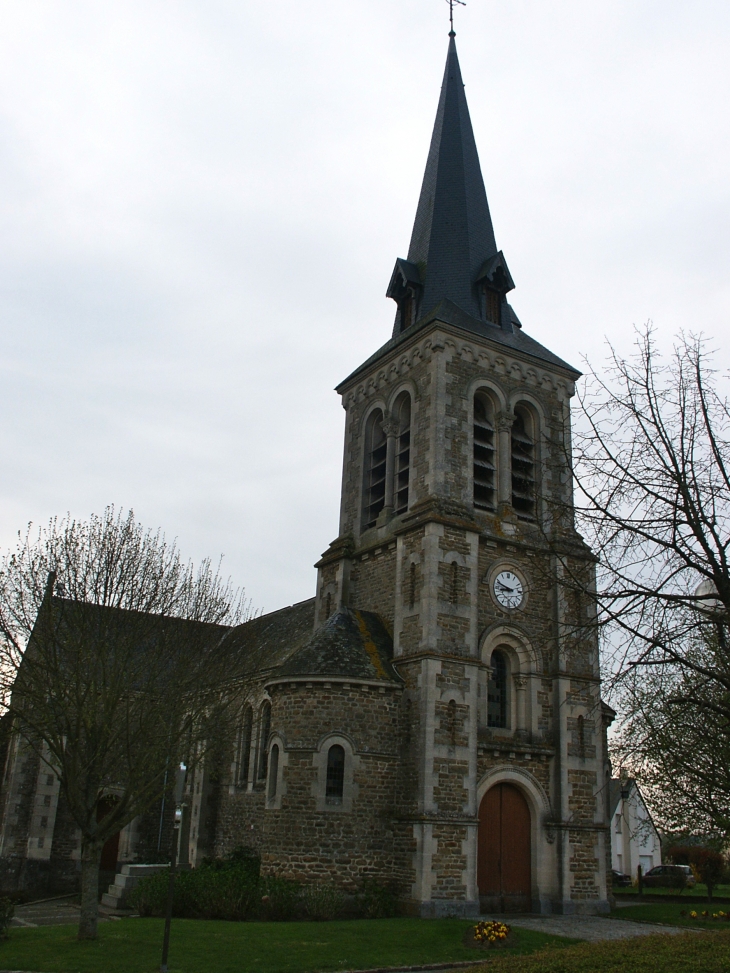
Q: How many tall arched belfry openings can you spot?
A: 4